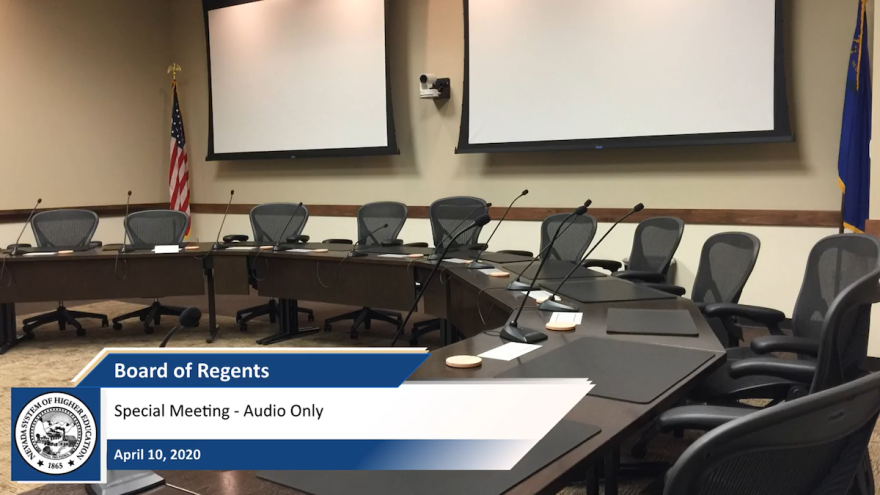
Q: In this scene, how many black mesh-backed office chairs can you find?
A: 11